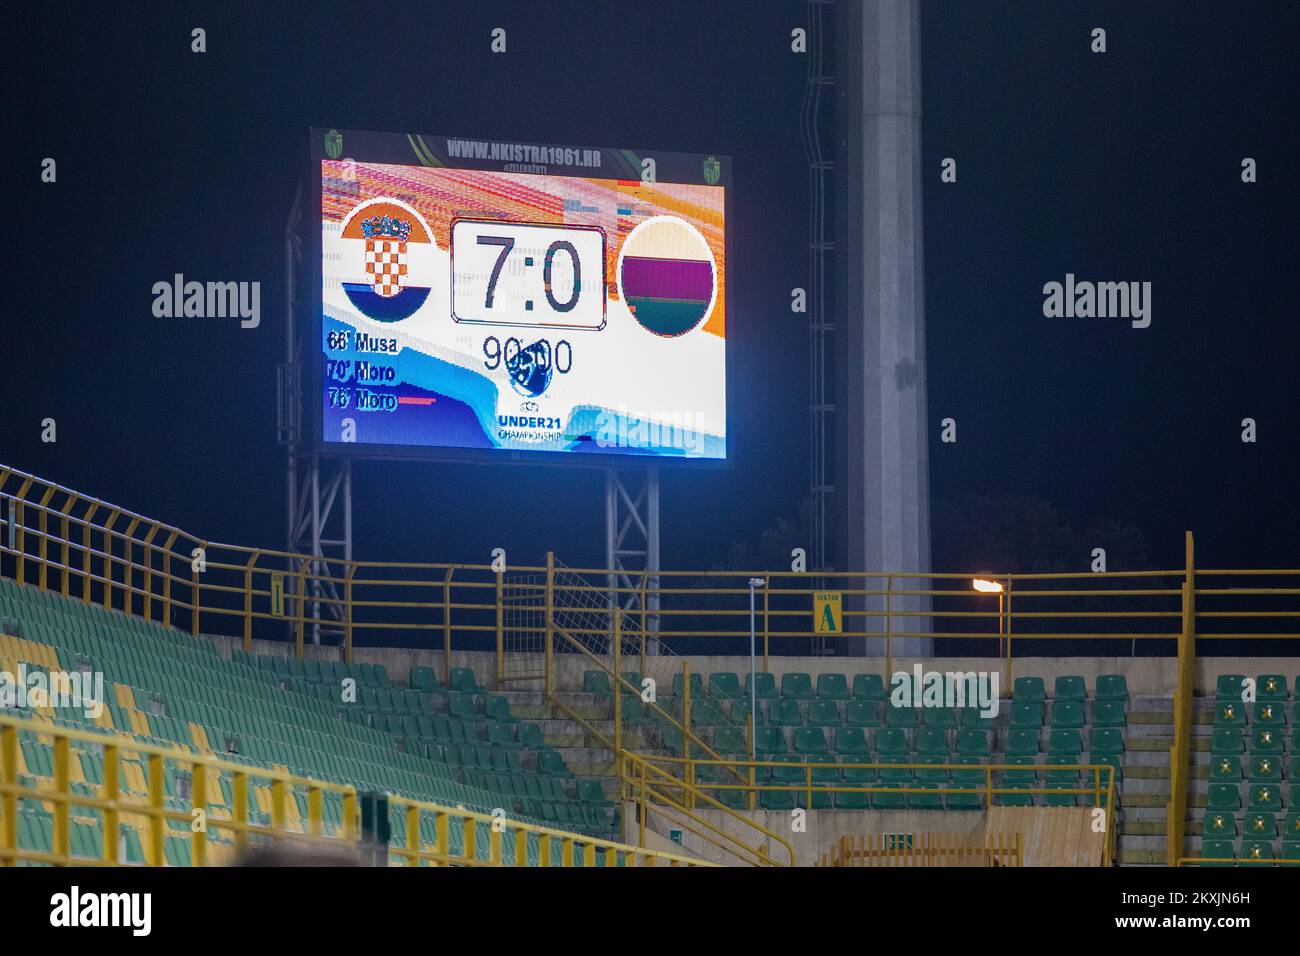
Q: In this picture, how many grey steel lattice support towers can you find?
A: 2